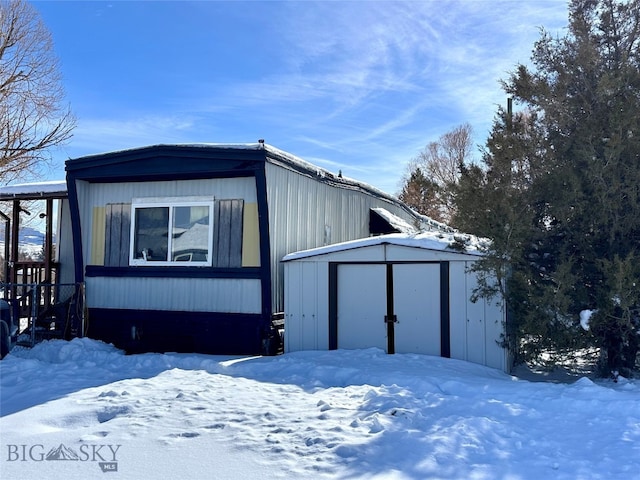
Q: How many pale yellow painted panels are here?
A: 2